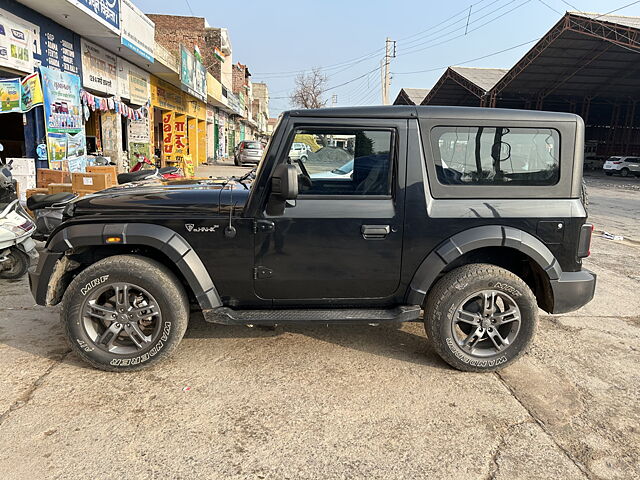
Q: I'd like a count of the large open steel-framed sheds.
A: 3